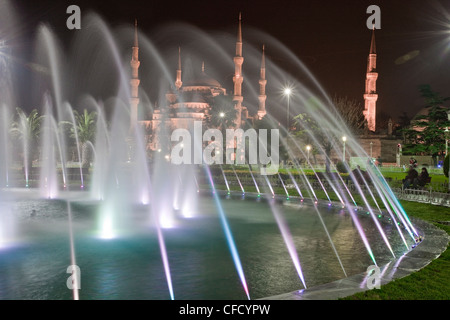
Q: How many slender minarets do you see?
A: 5